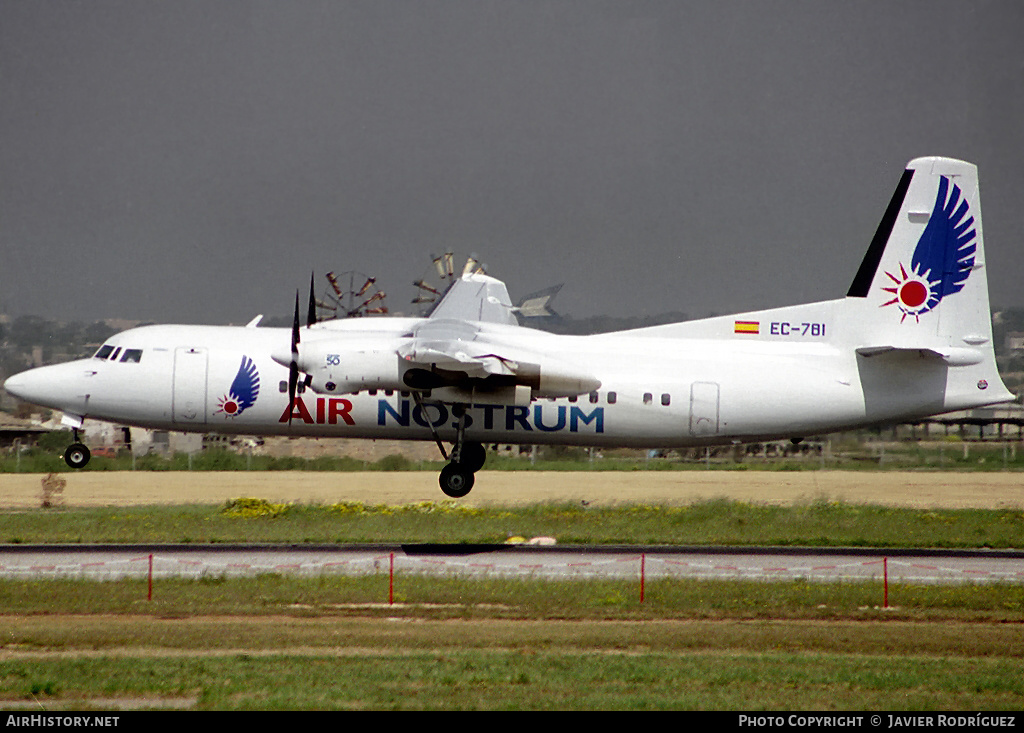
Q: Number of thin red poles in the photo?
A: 4